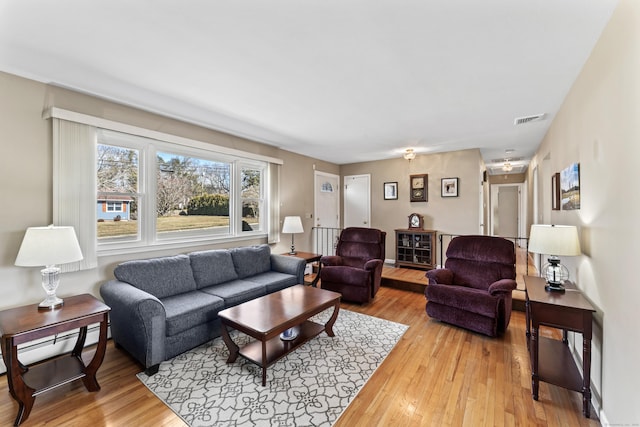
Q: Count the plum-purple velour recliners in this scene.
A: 2